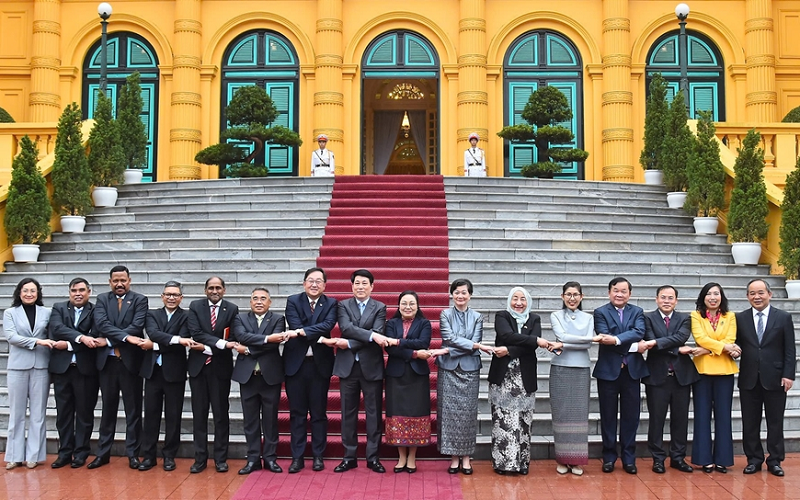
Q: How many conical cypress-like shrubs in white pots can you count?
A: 9